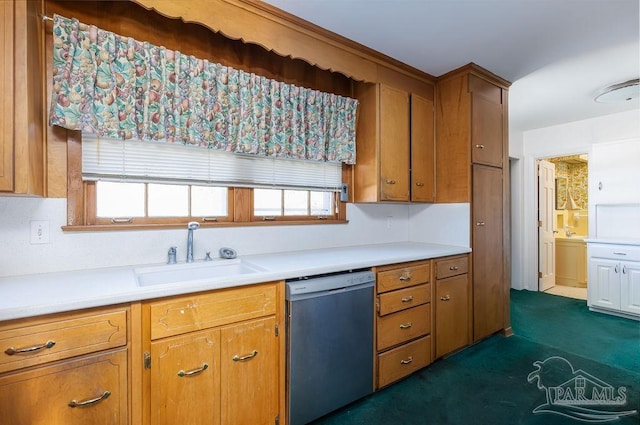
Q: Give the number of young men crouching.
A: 0